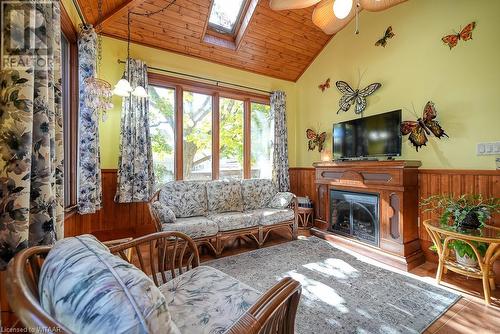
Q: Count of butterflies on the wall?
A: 6